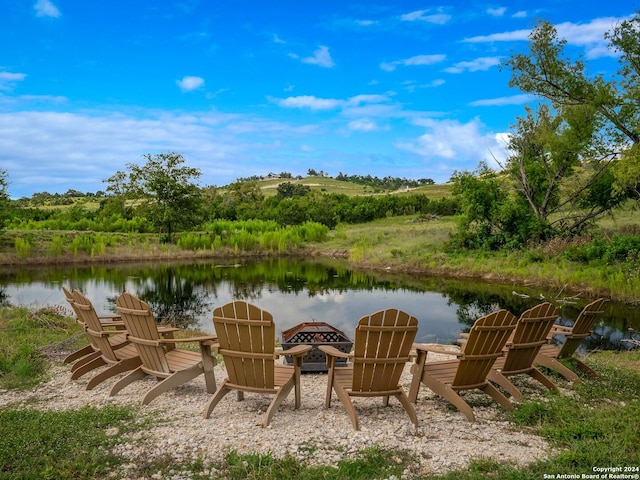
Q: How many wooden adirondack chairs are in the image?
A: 8